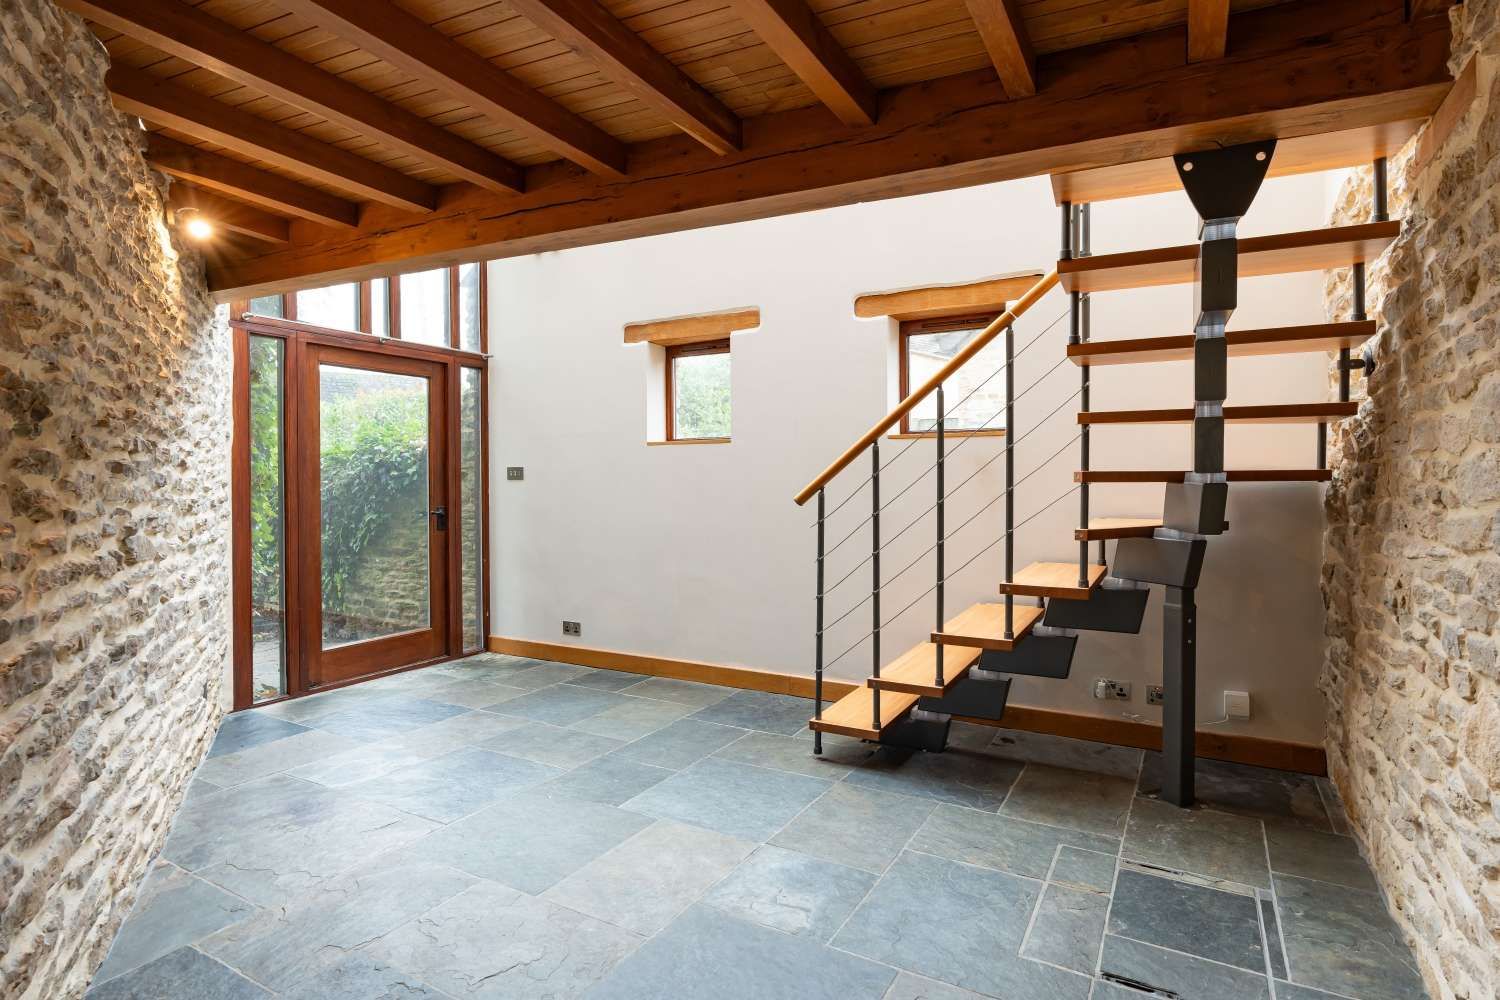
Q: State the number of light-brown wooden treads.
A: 10